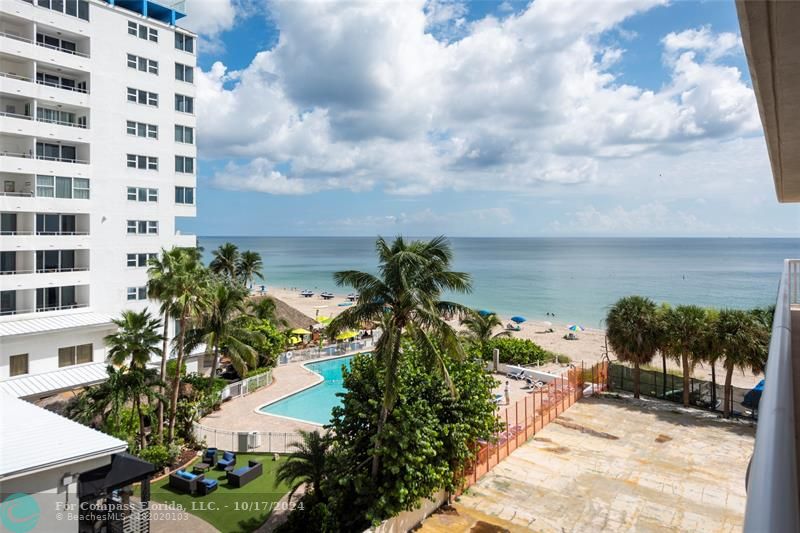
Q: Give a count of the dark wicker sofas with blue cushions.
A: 2